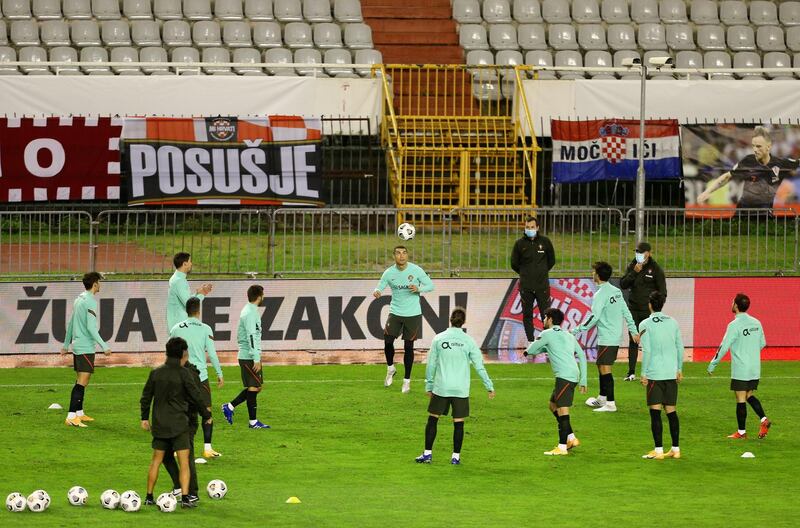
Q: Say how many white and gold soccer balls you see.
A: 8